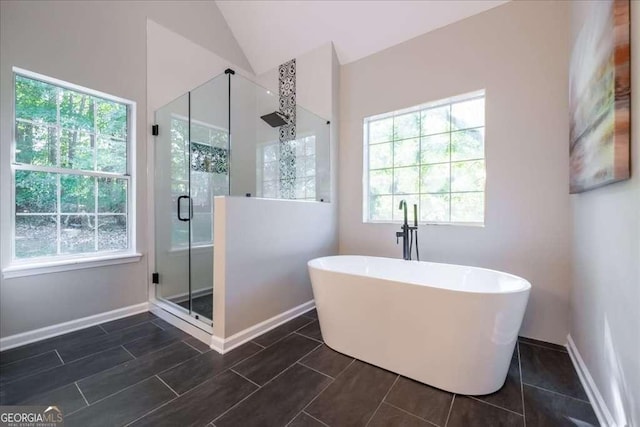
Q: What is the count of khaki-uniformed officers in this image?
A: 0